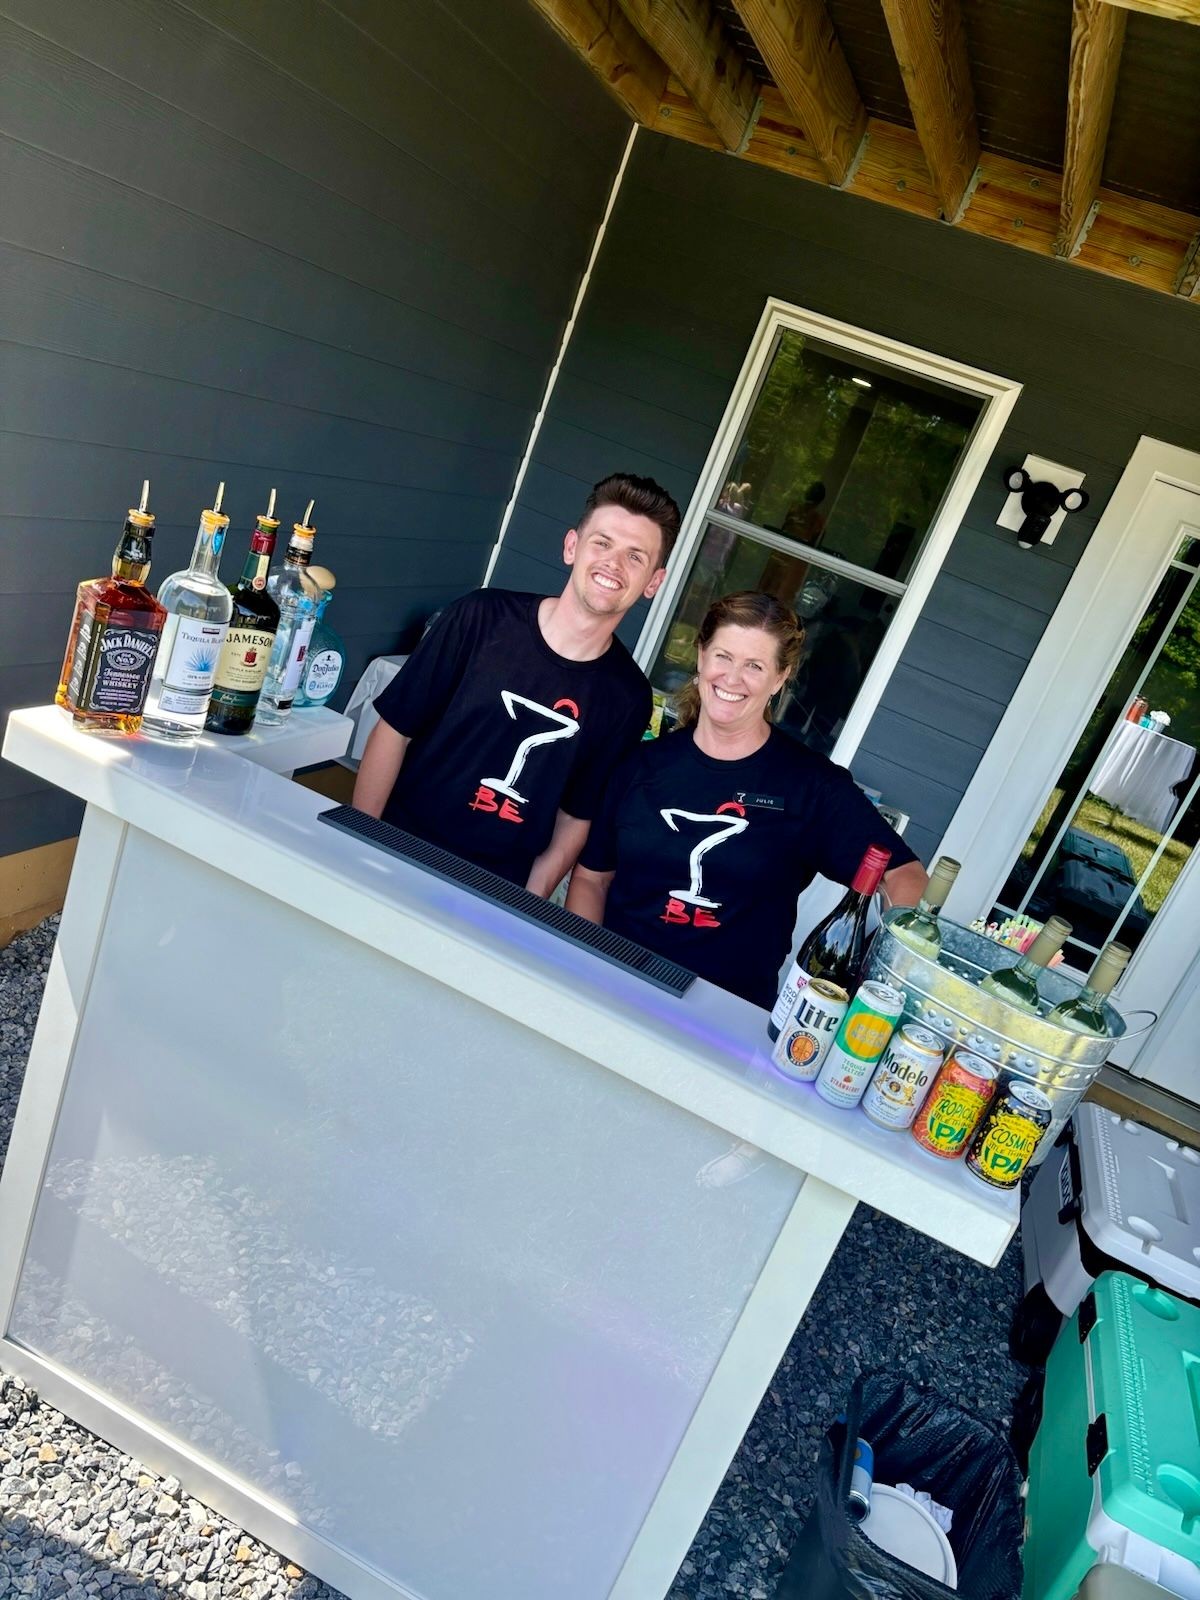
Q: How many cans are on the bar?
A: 5